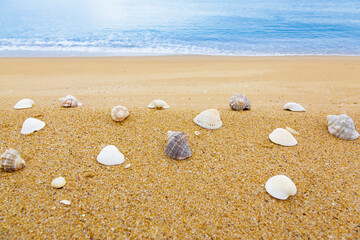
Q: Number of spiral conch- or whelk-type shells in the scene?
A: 6